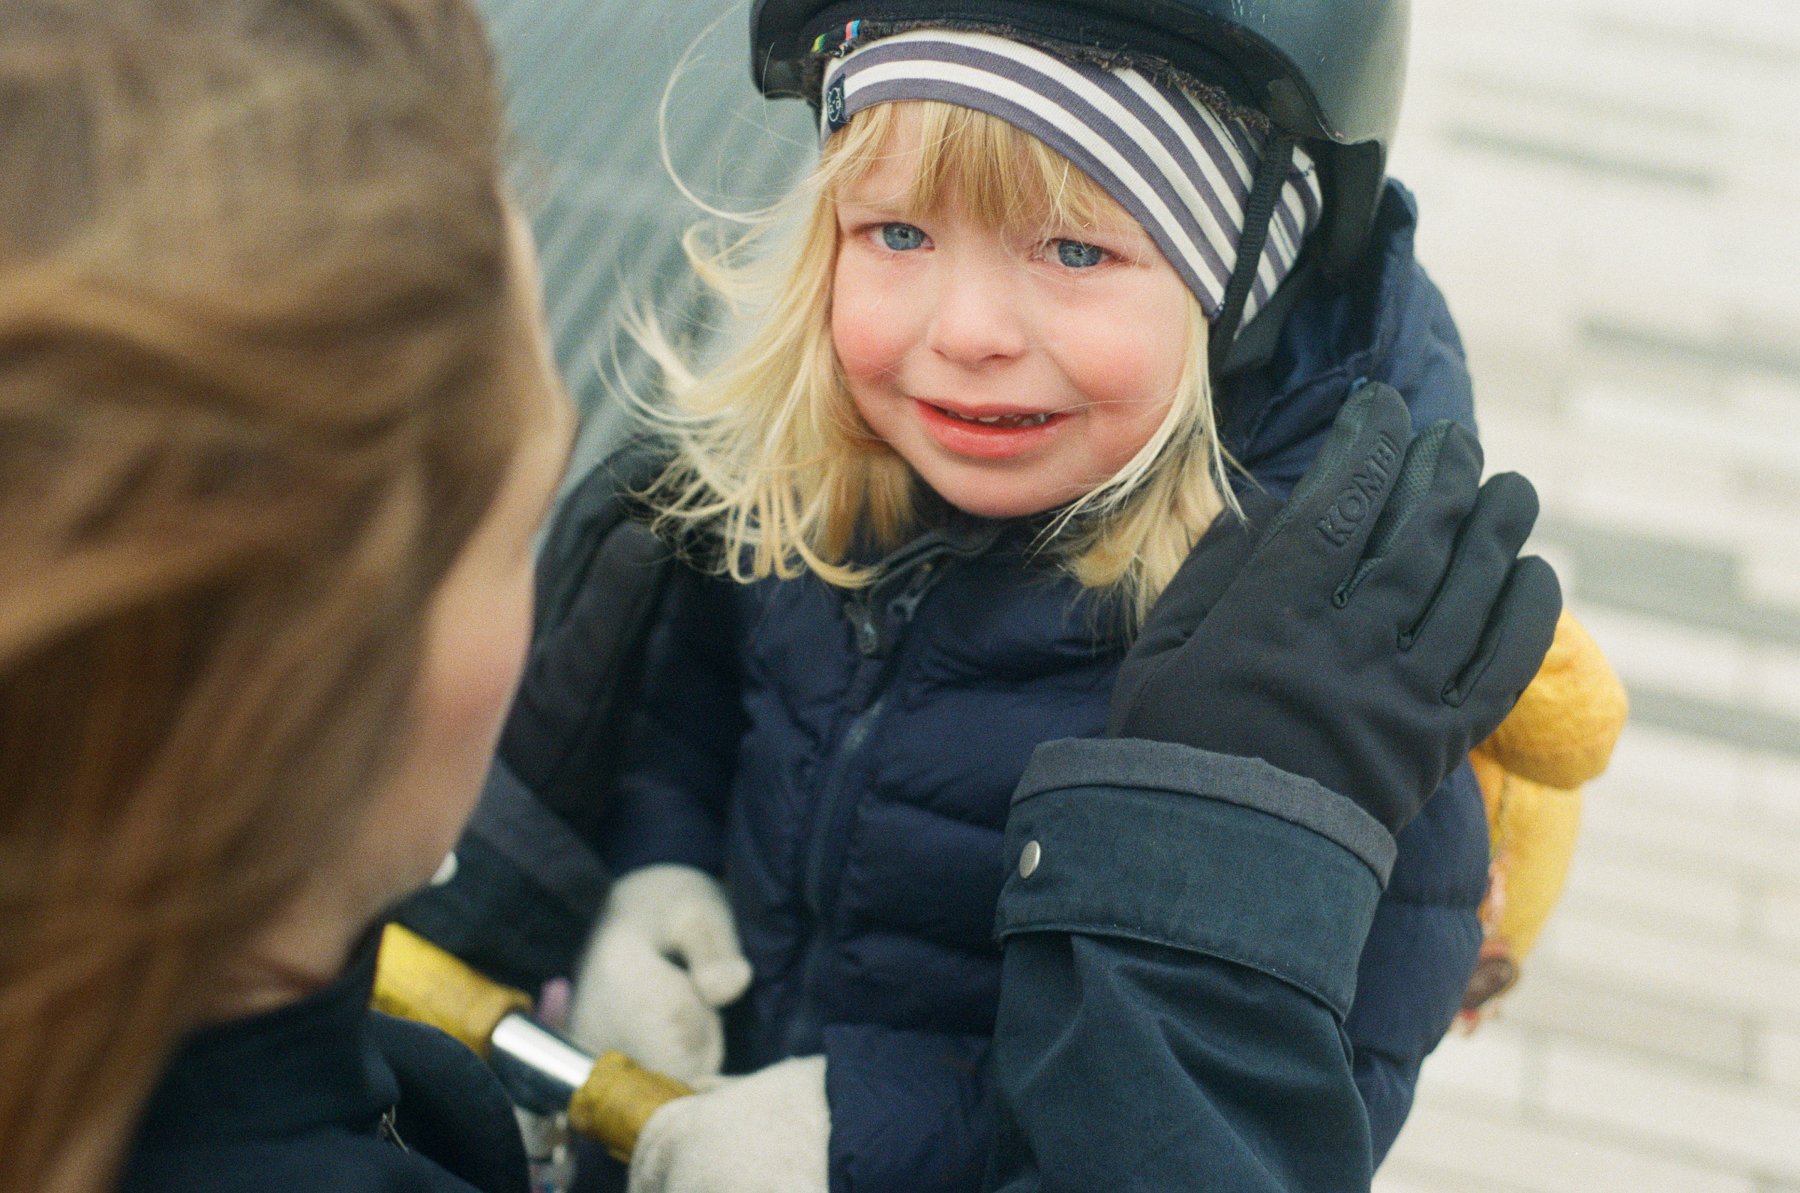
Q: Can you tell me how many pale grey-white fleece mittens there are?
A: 2